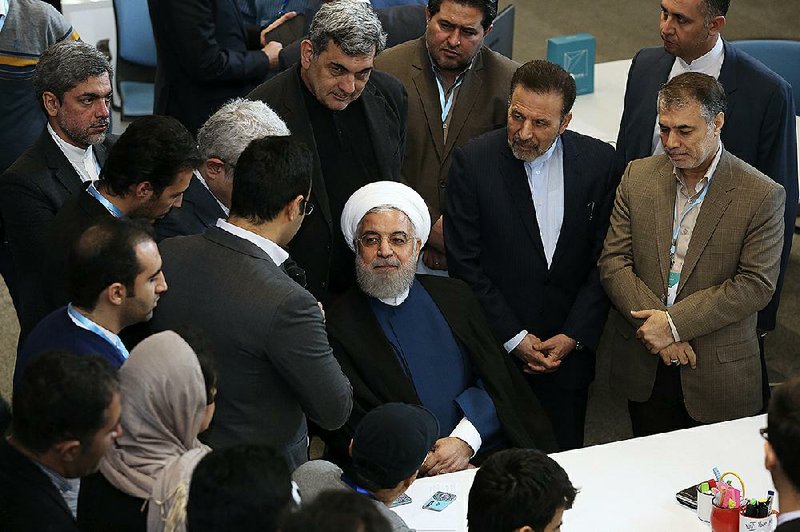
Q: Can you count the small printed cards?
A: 2